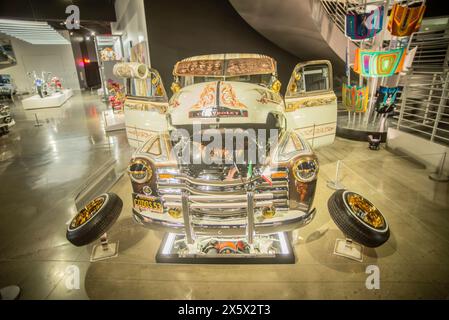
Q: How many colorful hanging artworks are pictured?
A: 5